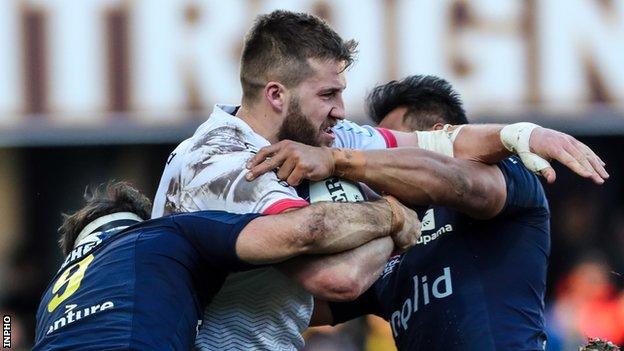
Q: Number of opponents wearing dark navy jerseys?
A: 2